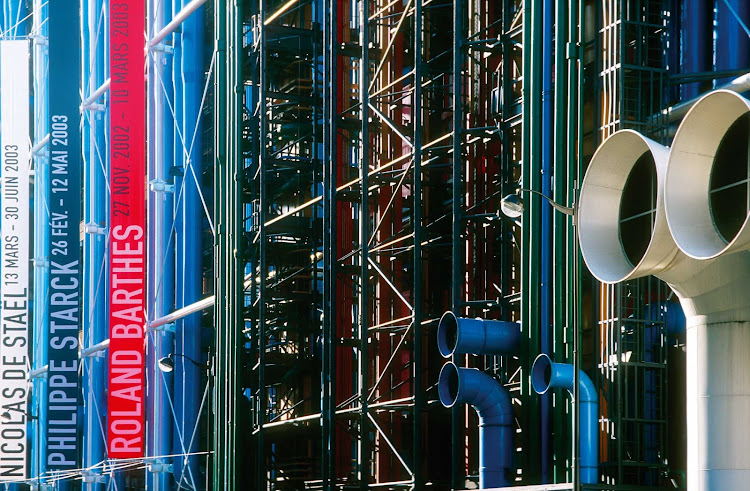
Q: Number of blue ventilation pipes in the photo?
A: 3